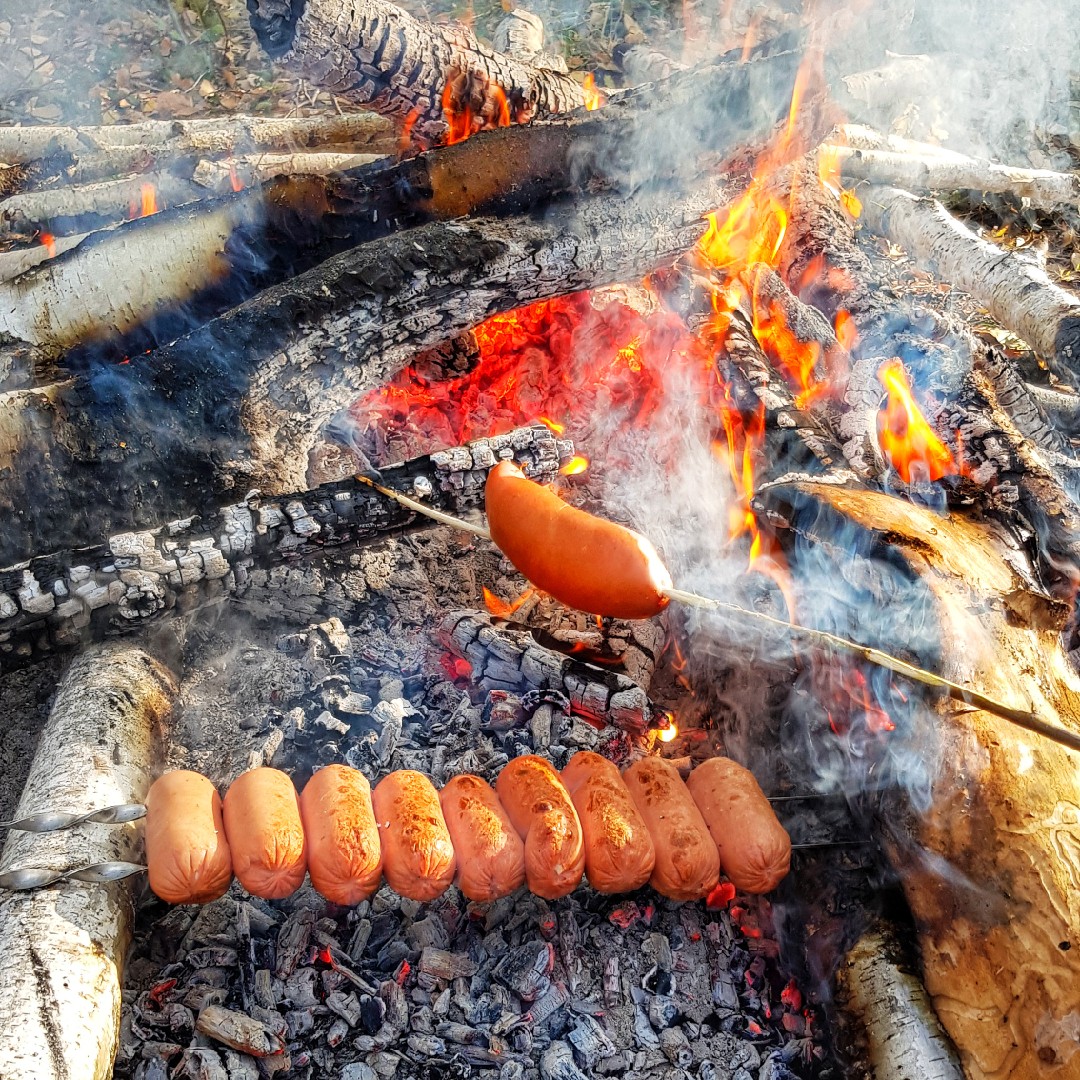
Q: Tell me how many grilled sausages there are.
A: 10